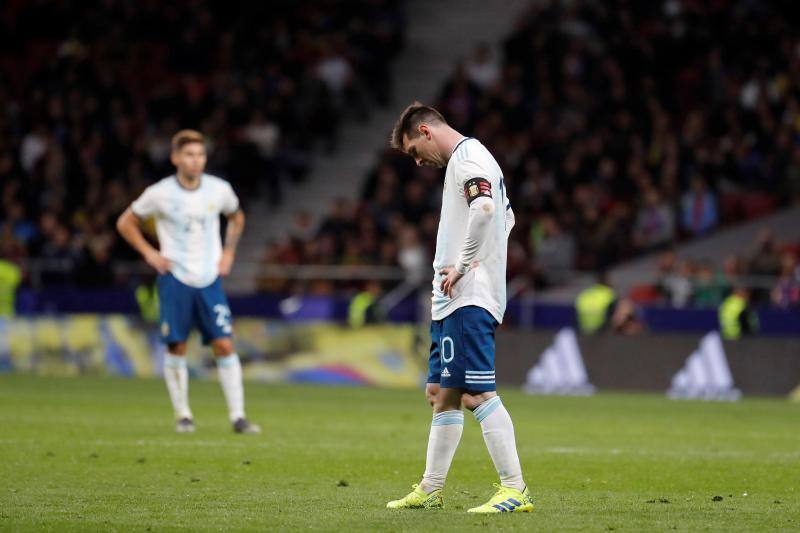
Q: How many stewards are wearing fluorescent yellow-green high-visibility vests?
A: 5